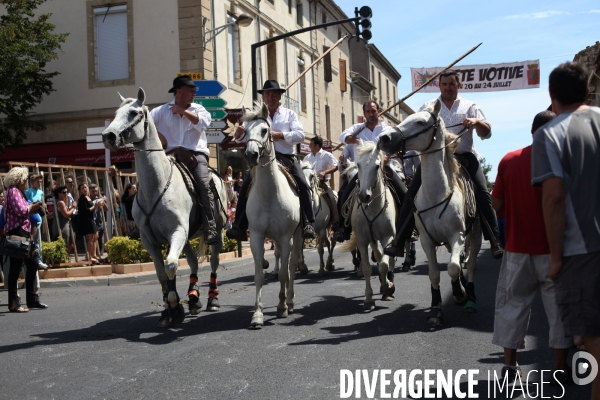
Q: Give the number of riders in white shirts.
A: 5